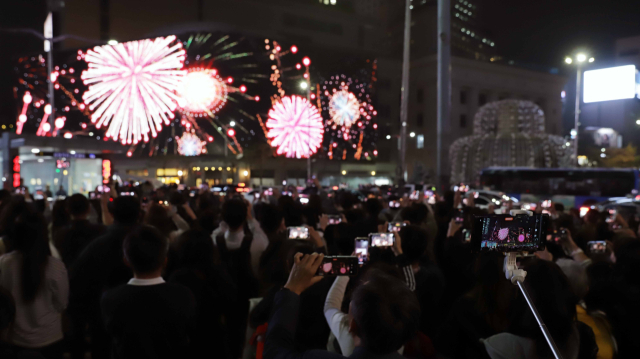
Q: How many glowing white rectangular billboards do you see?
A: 1